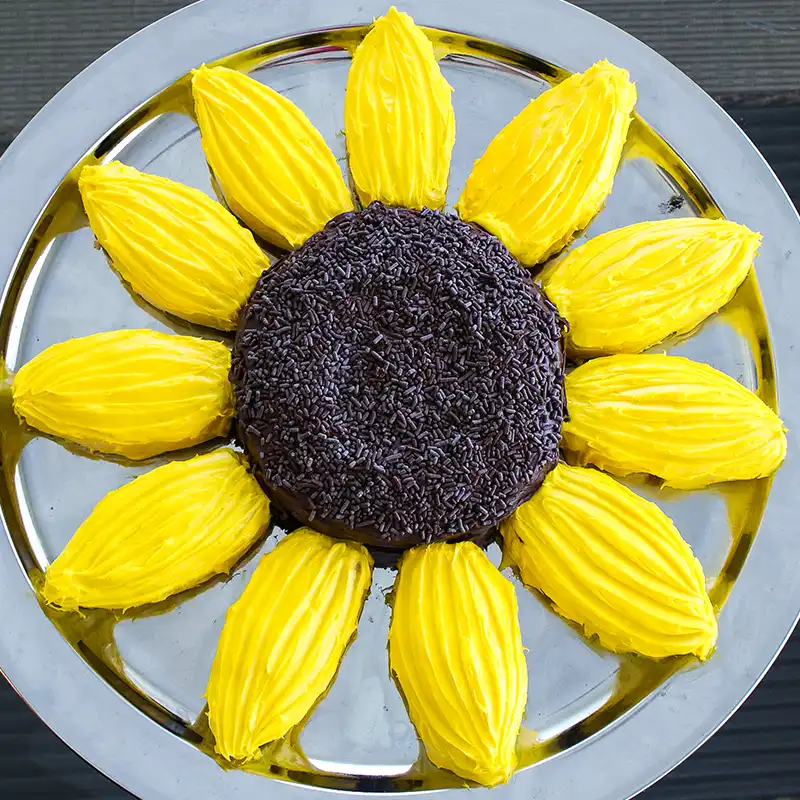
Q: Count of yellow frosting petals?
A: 11